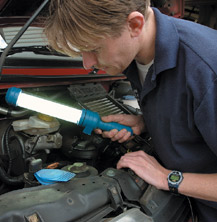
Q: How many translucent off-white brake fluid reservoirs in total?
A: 1